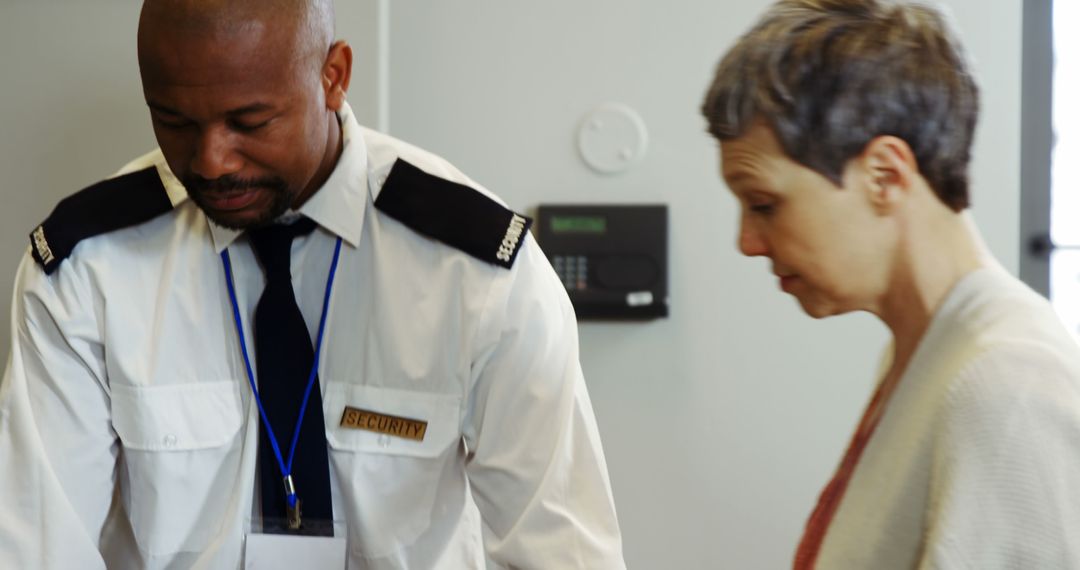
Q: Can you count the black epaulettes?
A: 2